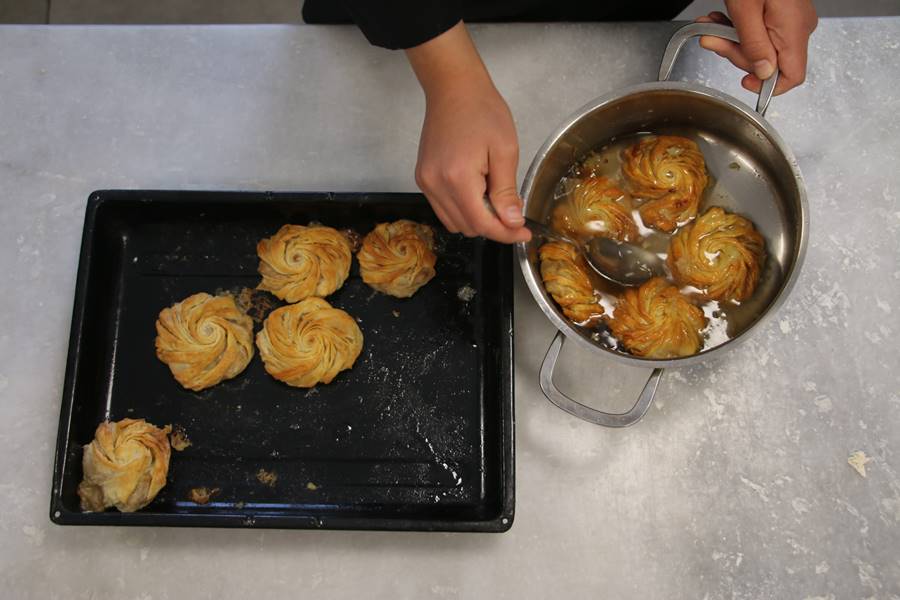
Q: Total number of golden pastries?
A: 10